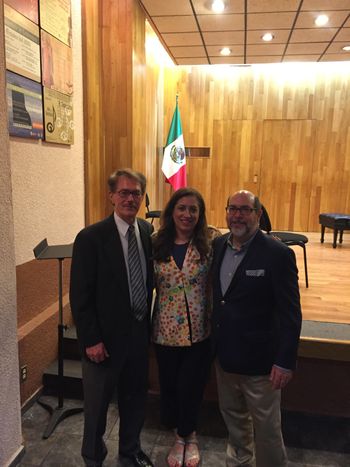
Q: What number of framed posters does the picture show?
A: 6